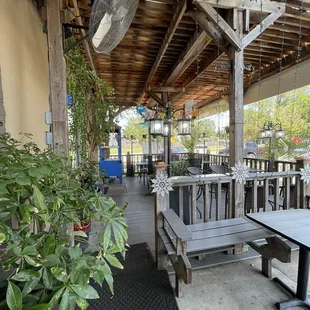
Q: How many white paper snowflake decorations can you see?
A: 3